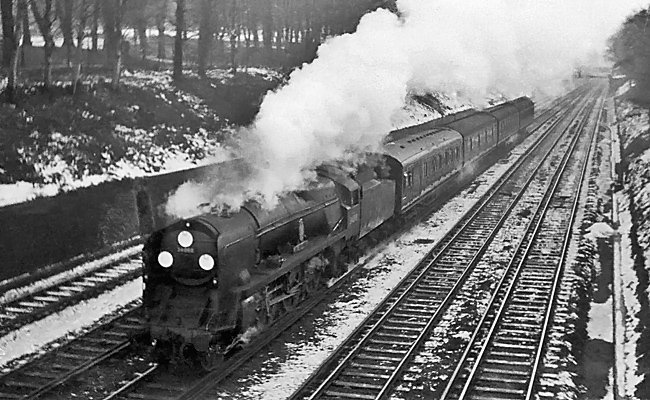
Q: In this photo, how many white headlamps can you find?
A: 3